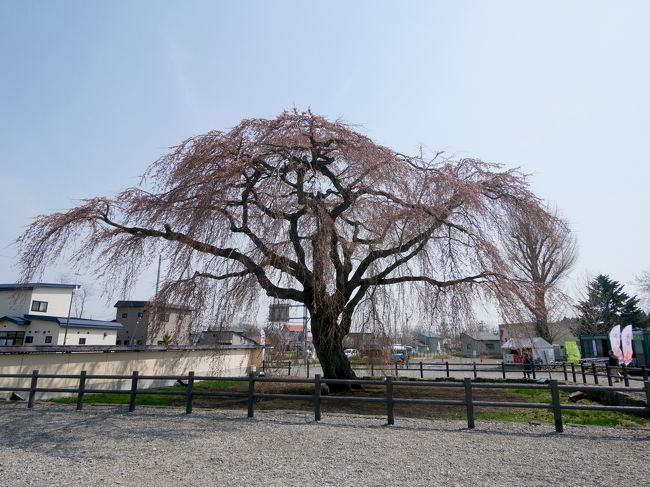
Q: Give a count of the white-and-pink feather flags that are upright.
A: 2